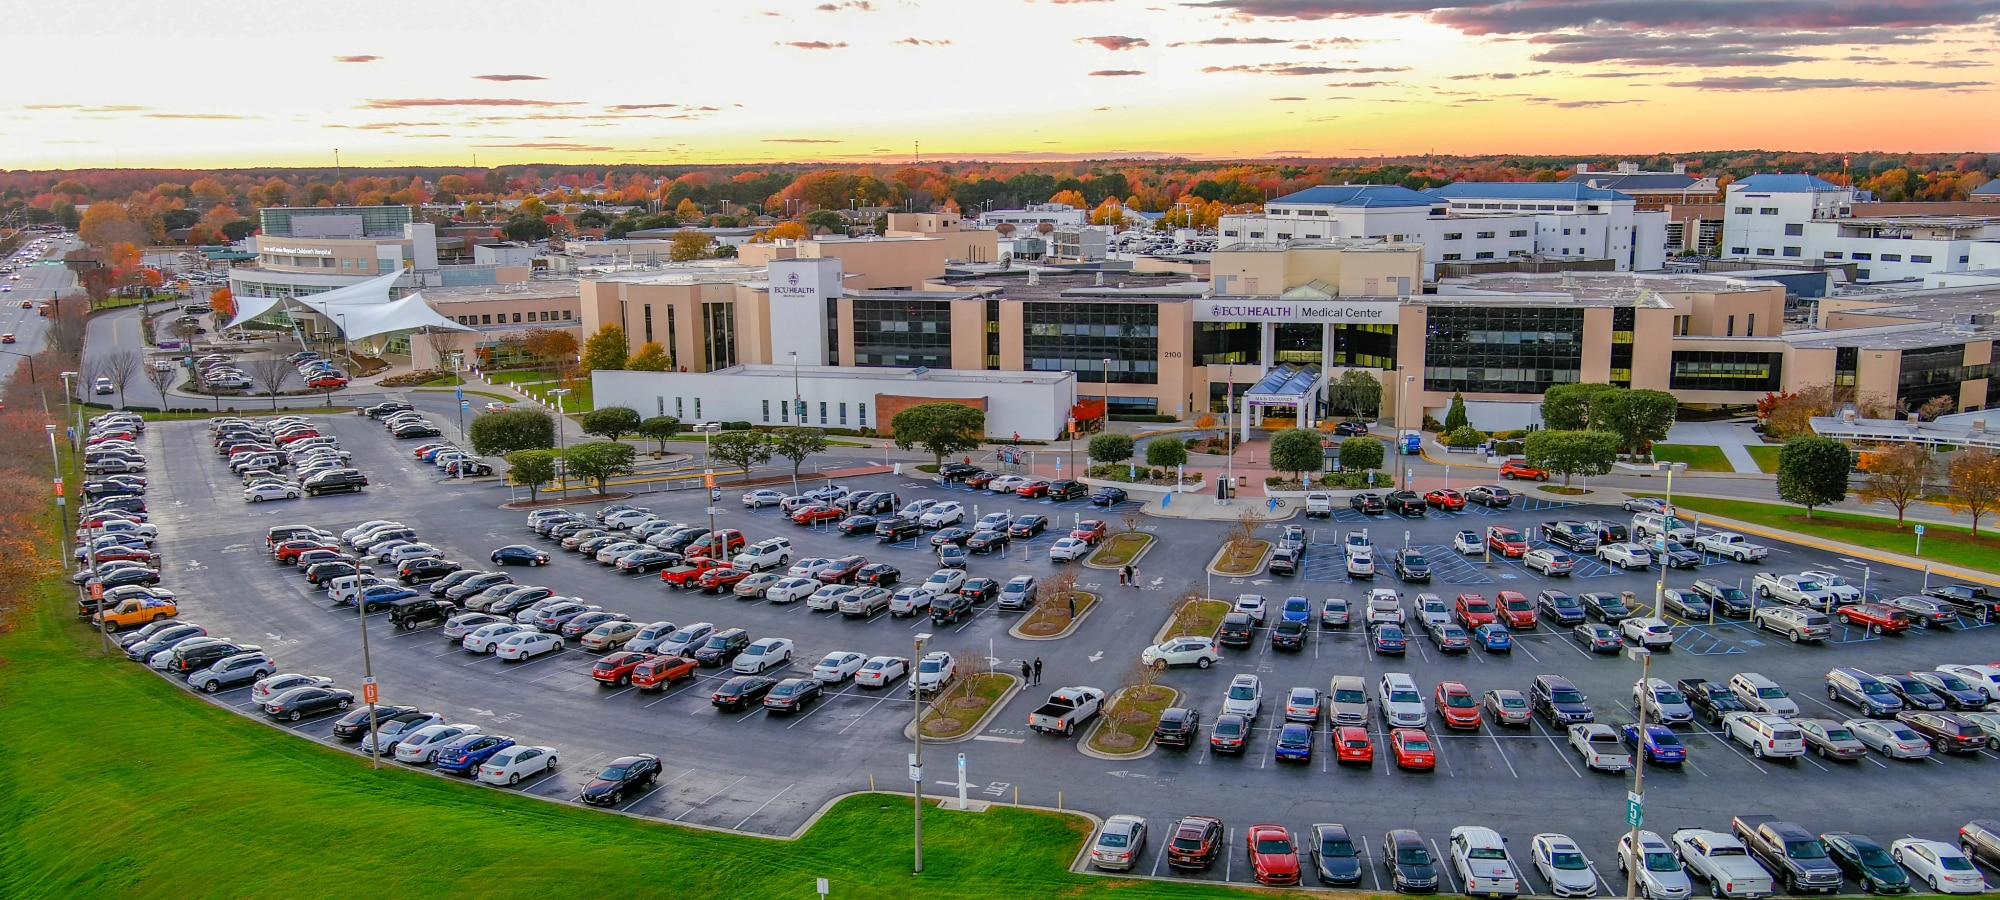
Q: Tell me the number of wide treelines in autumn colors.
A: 1